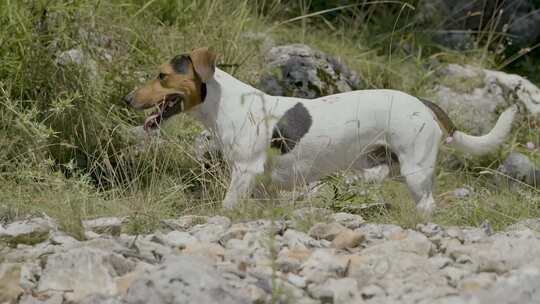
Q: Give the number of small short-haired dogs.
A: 1